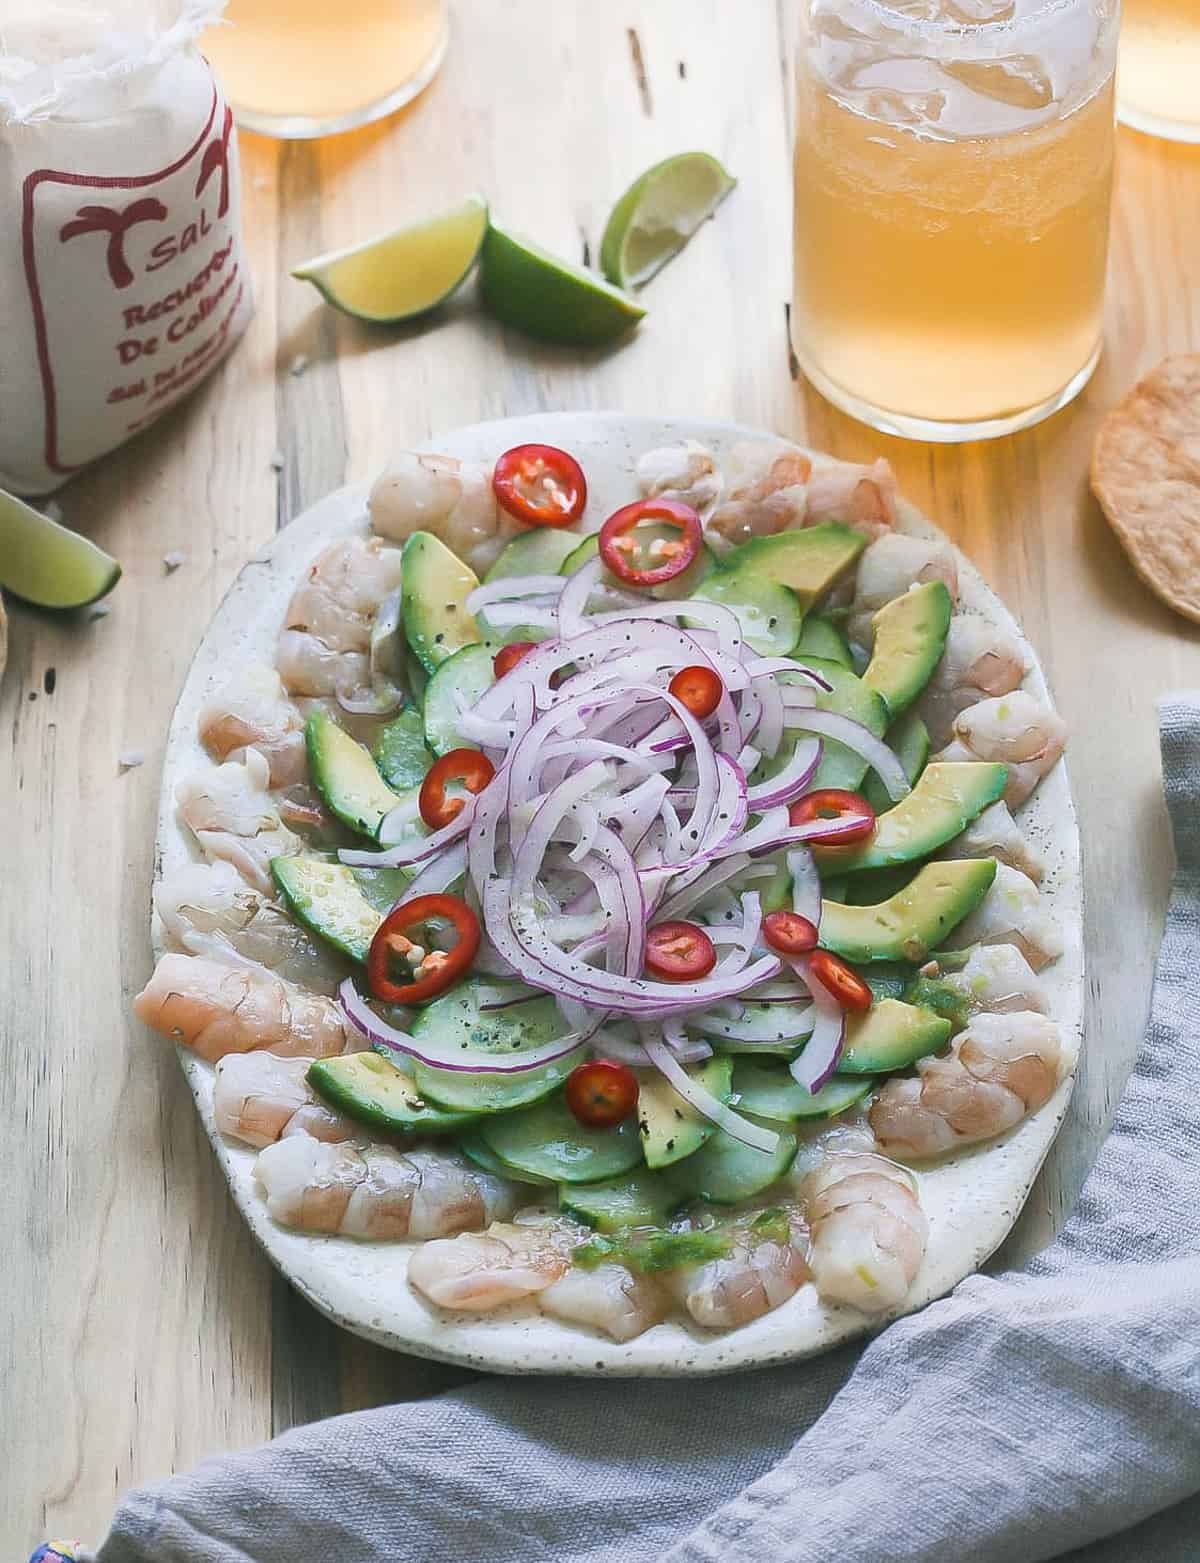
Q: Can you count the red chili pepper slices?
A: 11